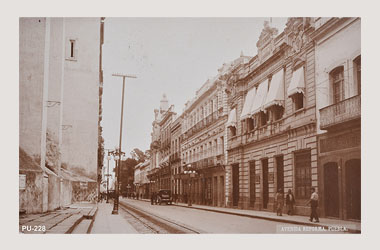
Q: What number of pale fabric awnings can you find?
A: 5